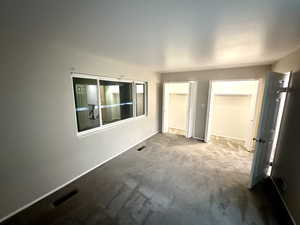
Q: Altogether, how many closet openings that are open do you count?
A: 2